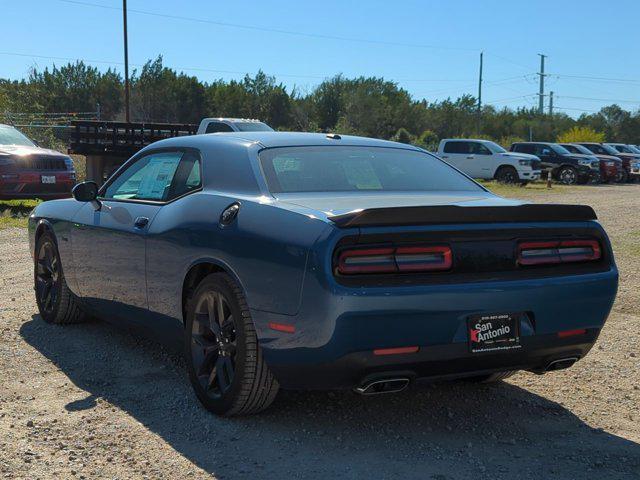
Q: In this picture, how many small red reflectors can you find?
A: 3